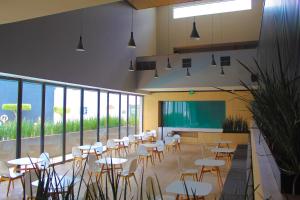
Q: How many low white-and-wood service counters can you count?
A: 1